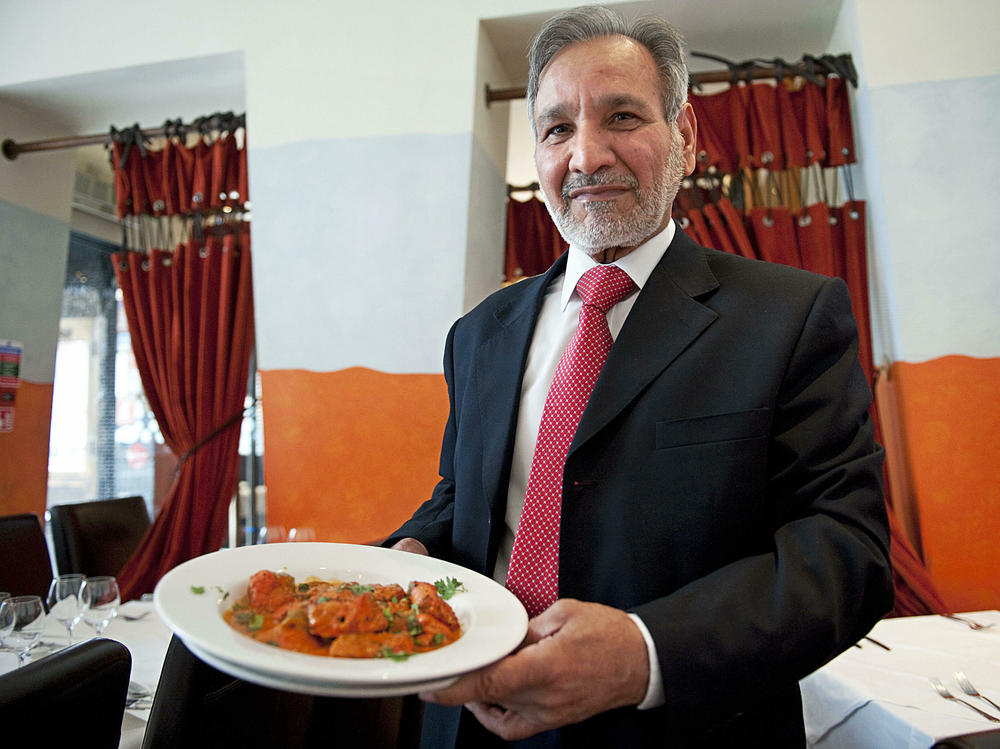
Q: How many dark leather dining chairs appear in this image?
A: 4